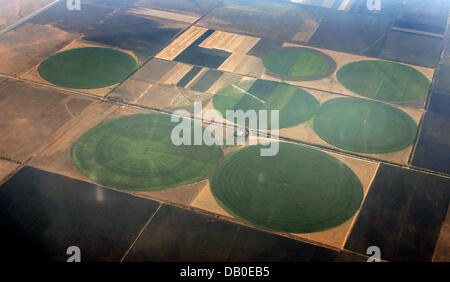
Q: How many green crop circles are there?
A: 7